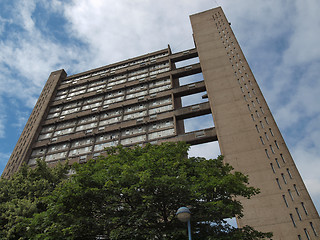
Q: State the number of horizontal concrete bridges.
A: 5